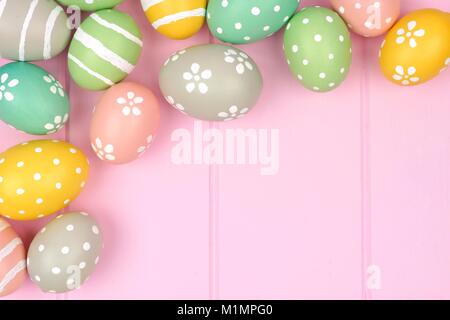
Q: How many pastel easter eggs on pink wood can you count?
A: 14